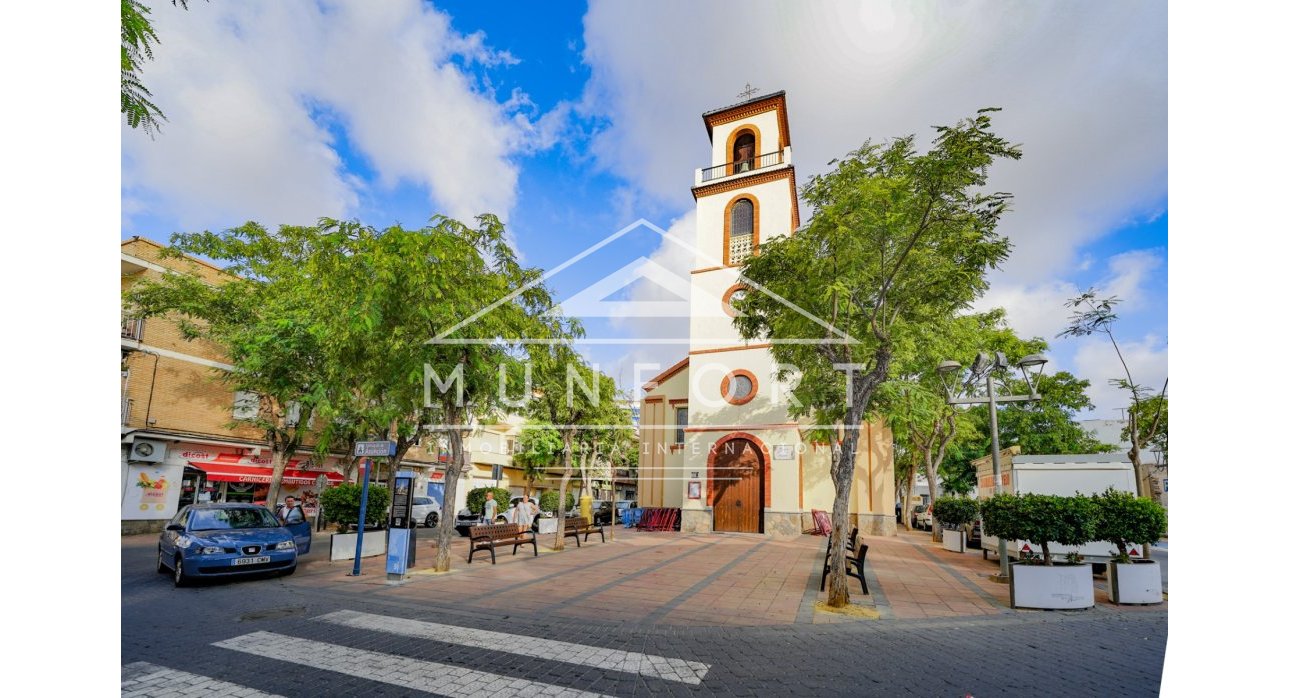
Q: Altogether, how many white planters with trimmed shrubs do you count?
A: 6